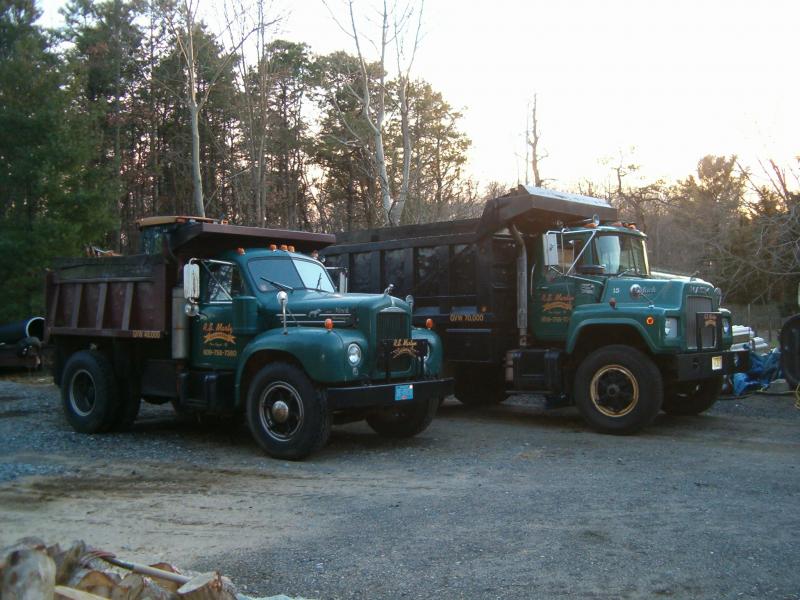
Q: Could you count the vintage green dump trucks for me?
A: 2